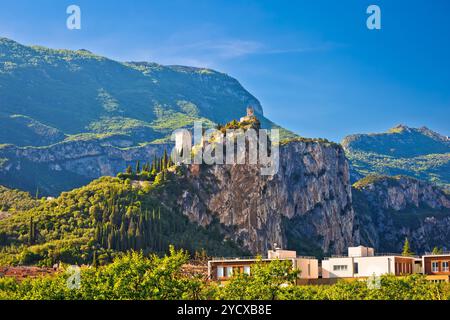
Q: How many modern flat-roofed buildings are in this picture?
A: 3